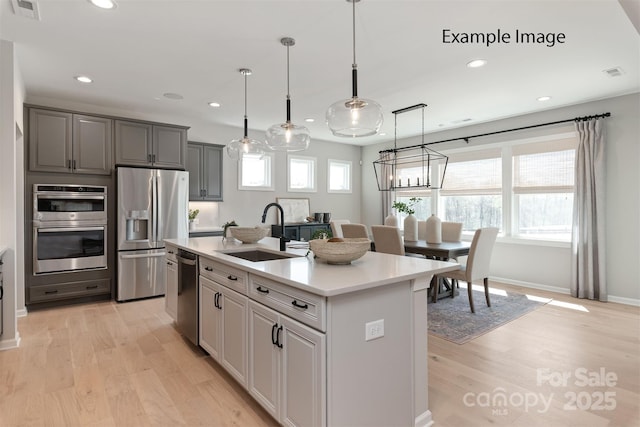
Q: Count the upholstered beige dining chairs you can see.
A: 6